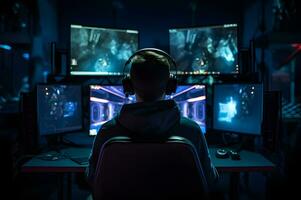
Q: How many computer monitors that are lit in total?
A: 5